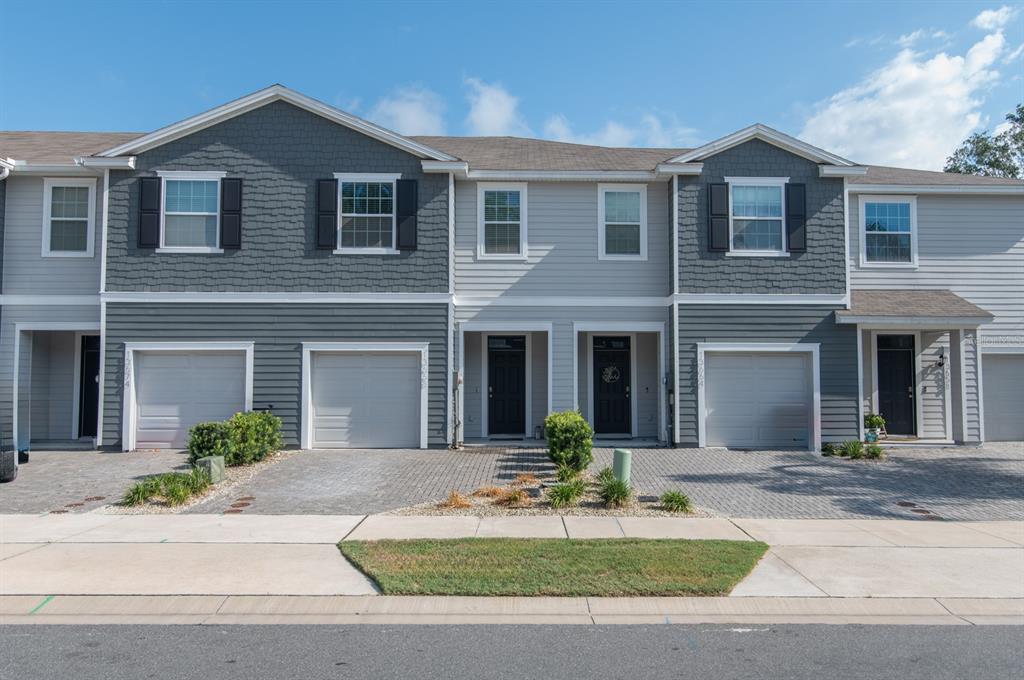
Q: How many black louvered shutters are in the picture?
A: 6